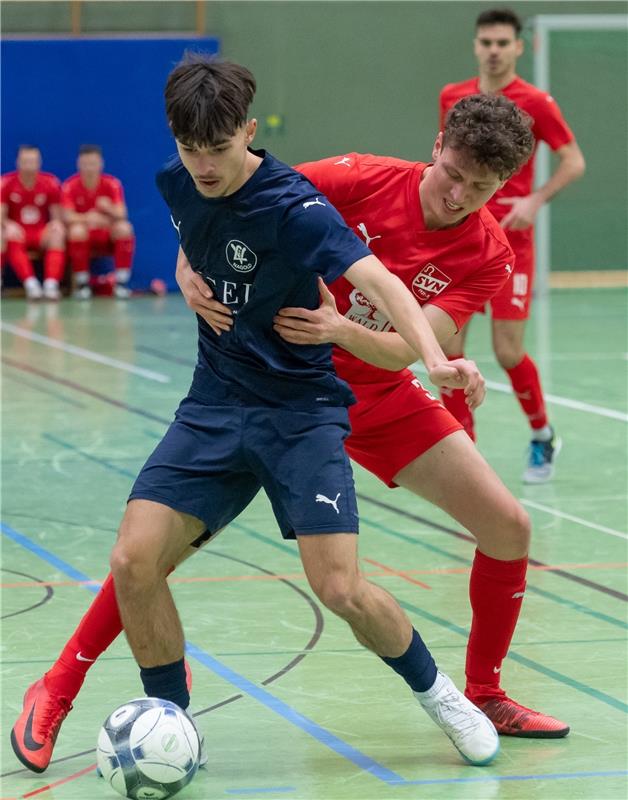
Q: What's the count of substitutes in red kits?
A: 2